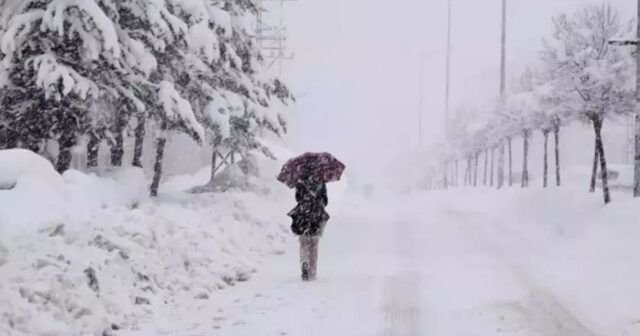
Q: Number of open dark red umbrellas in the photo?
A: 1